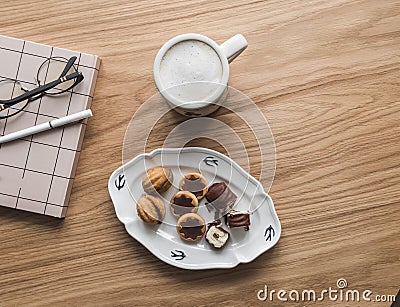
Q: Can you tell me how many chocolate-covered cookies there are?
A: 3